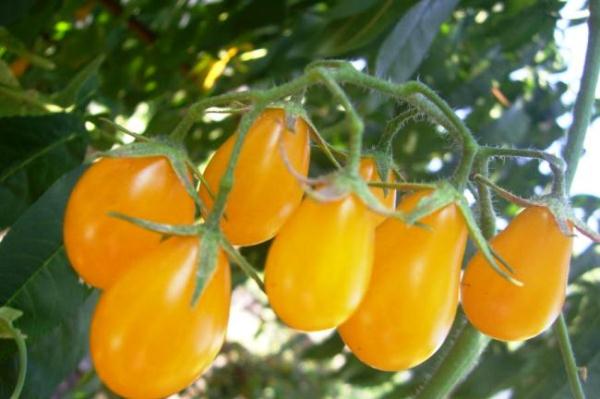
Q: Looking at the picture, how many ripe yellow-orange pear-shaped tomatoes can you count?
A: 7